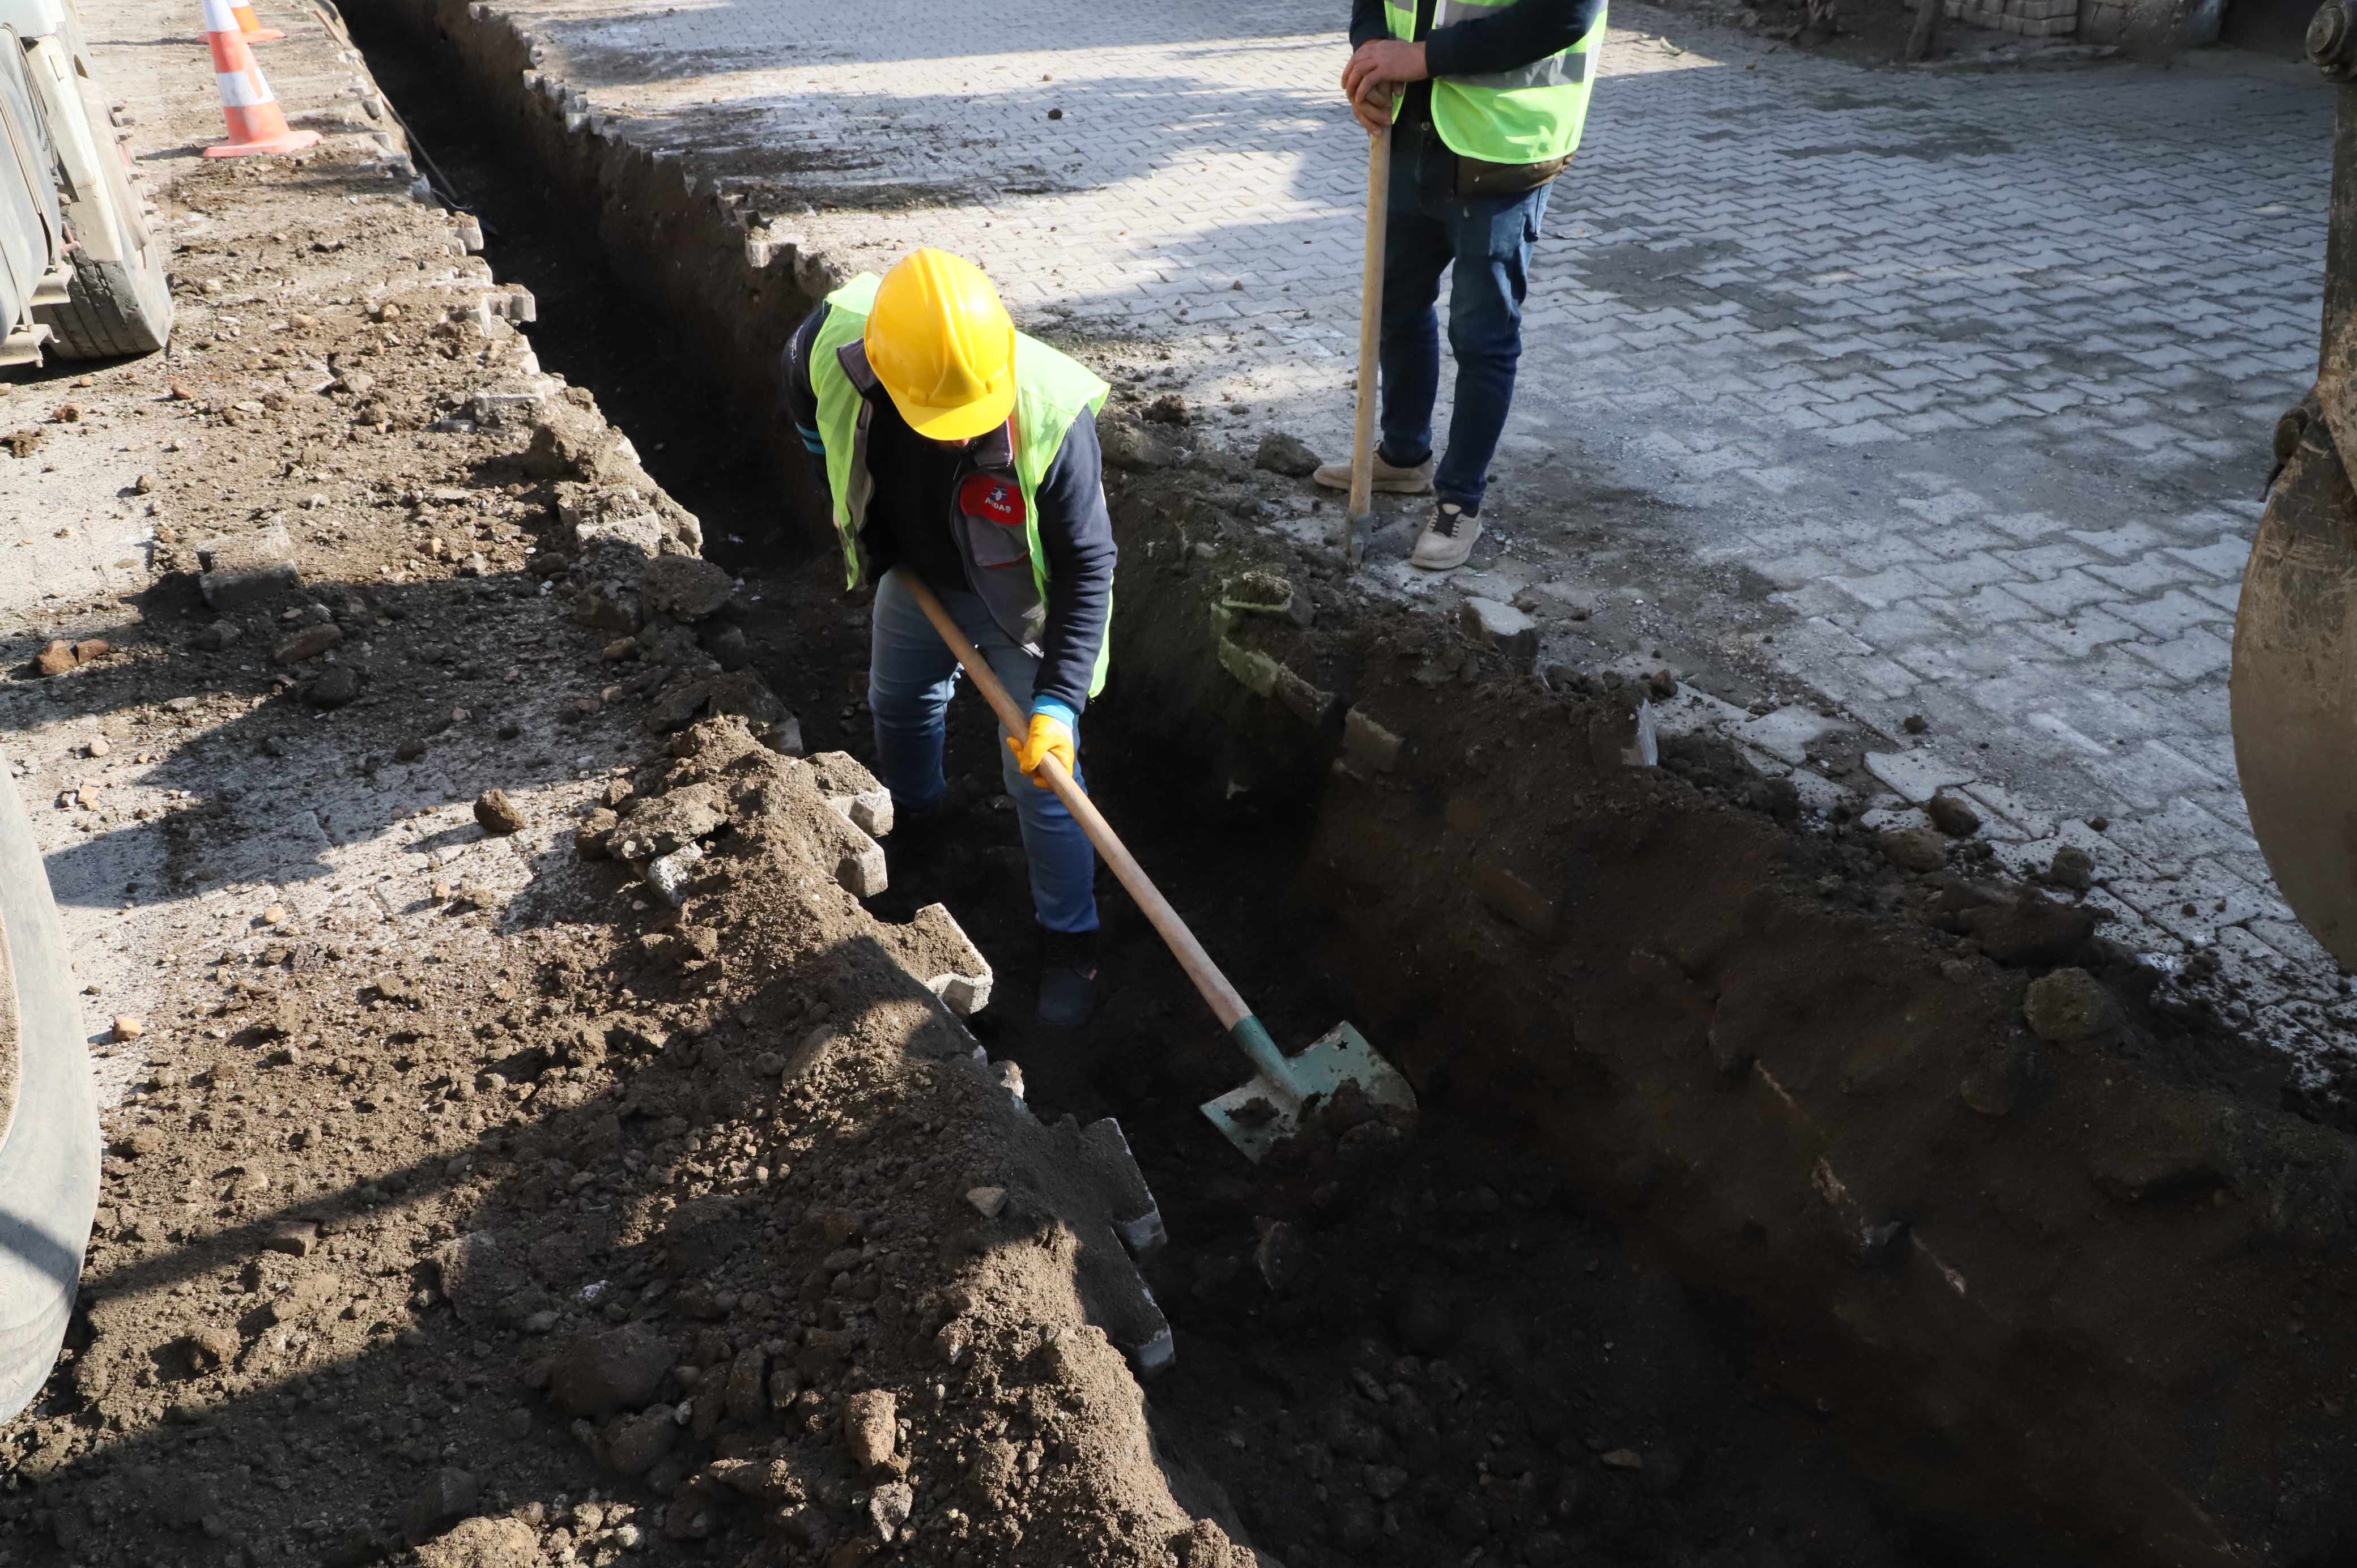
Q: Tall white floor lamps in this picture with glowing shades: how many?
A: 0